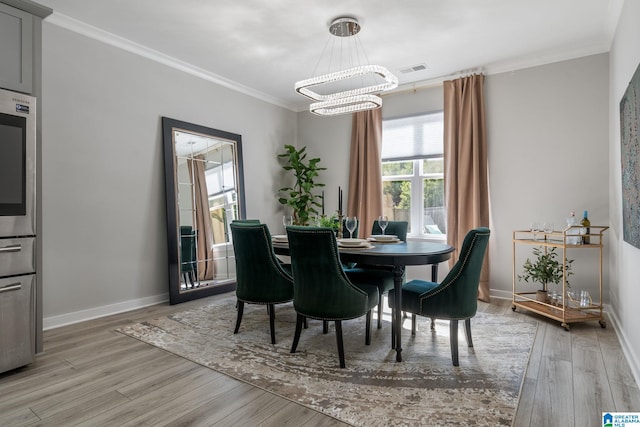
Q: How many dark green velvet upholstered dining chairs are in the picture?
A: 6